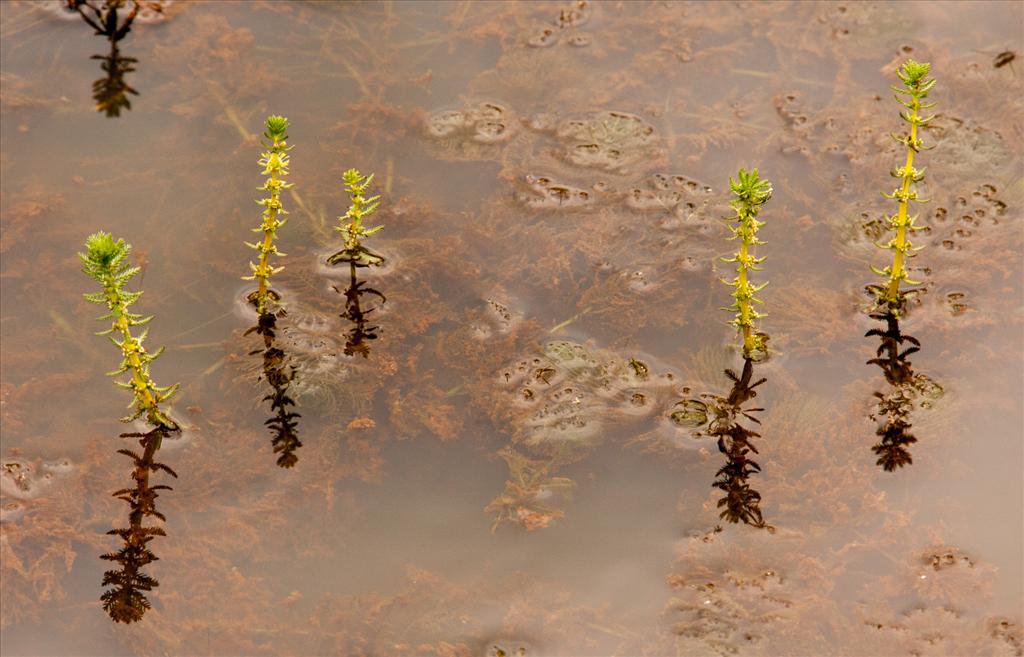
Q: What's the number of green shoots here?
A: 5